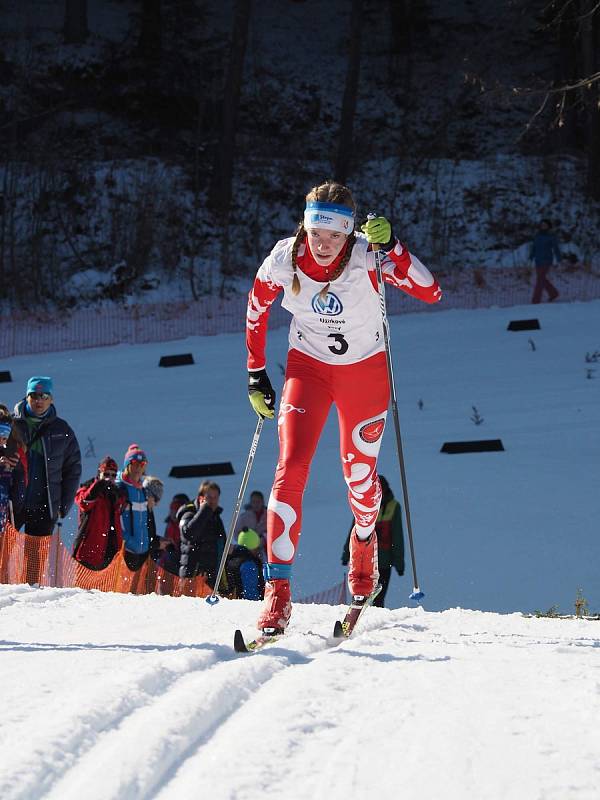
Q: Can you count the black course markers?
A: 5